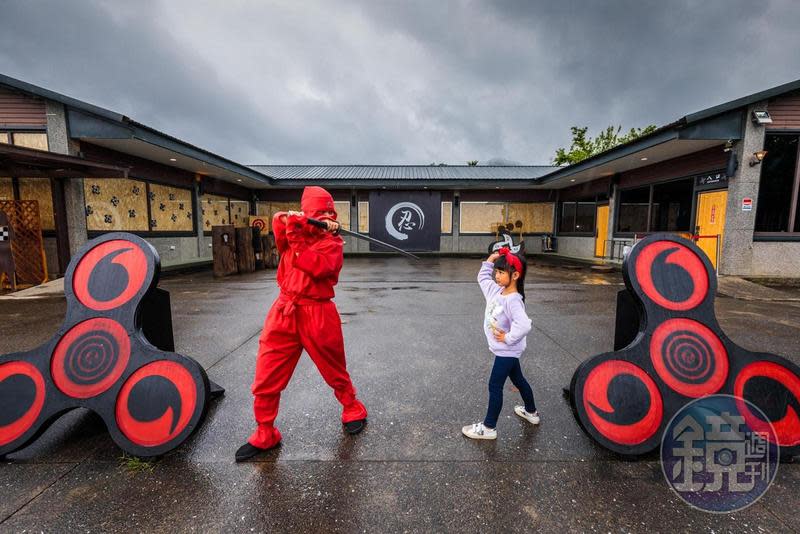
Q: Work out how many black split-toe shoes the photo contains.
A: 2